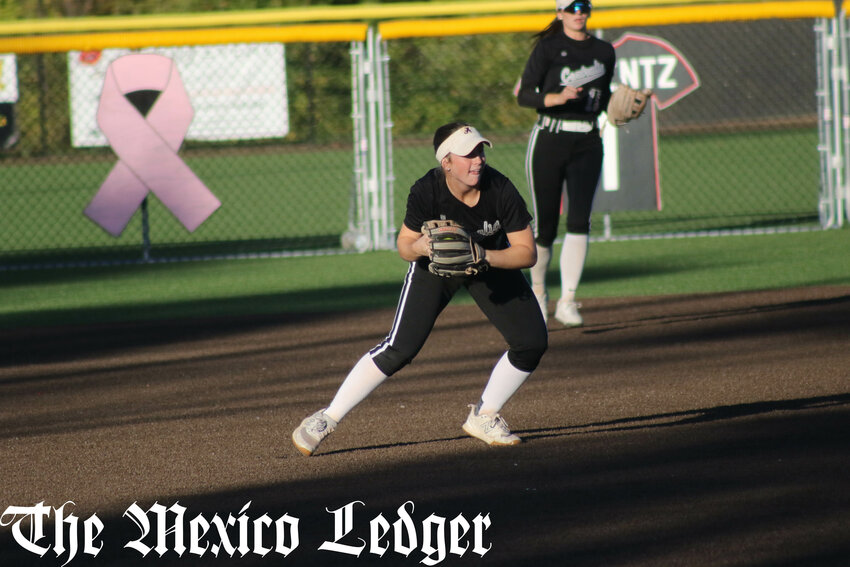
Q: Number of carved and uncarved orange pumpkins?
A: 0